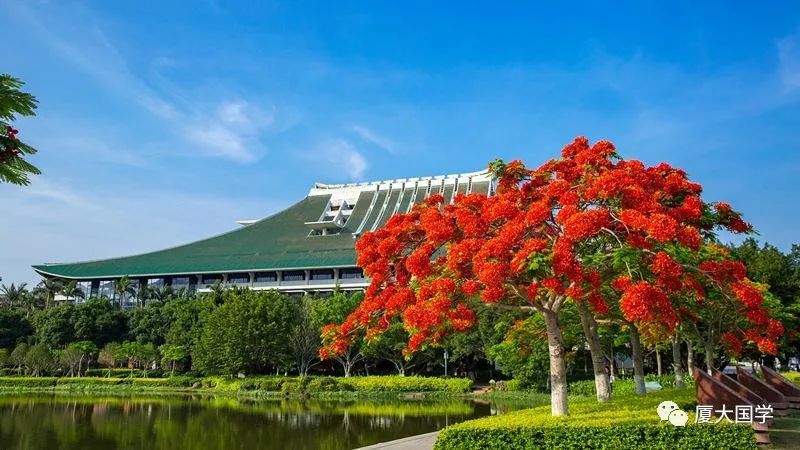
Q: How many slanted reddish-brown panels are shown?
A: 4